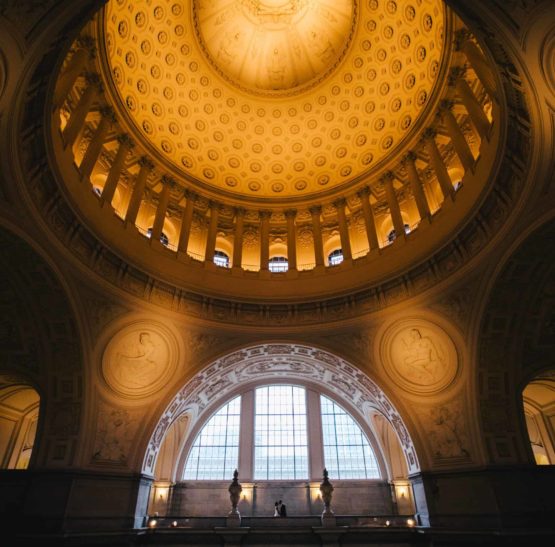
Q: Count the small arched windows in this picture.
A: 7